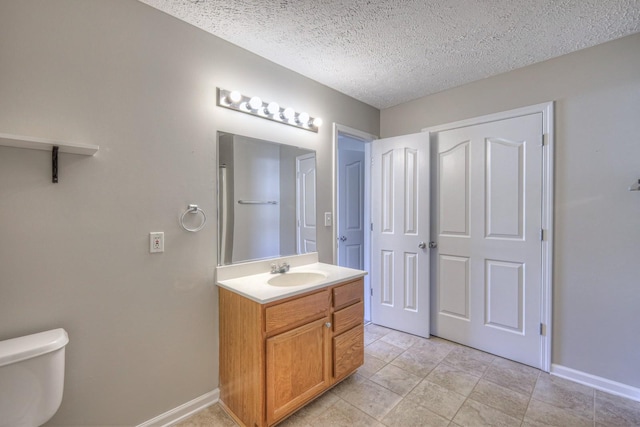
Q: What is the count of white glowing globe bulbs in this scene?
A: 6